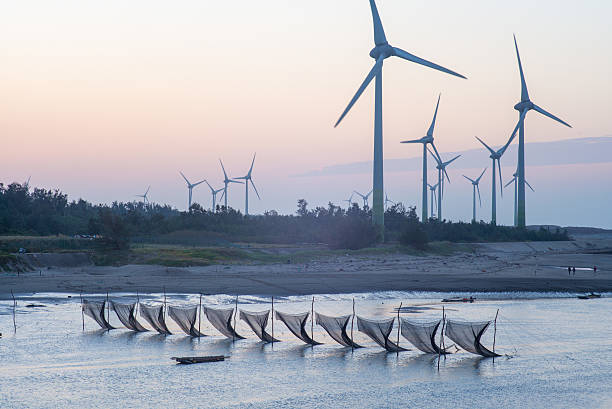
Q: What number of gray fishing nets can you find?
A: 11